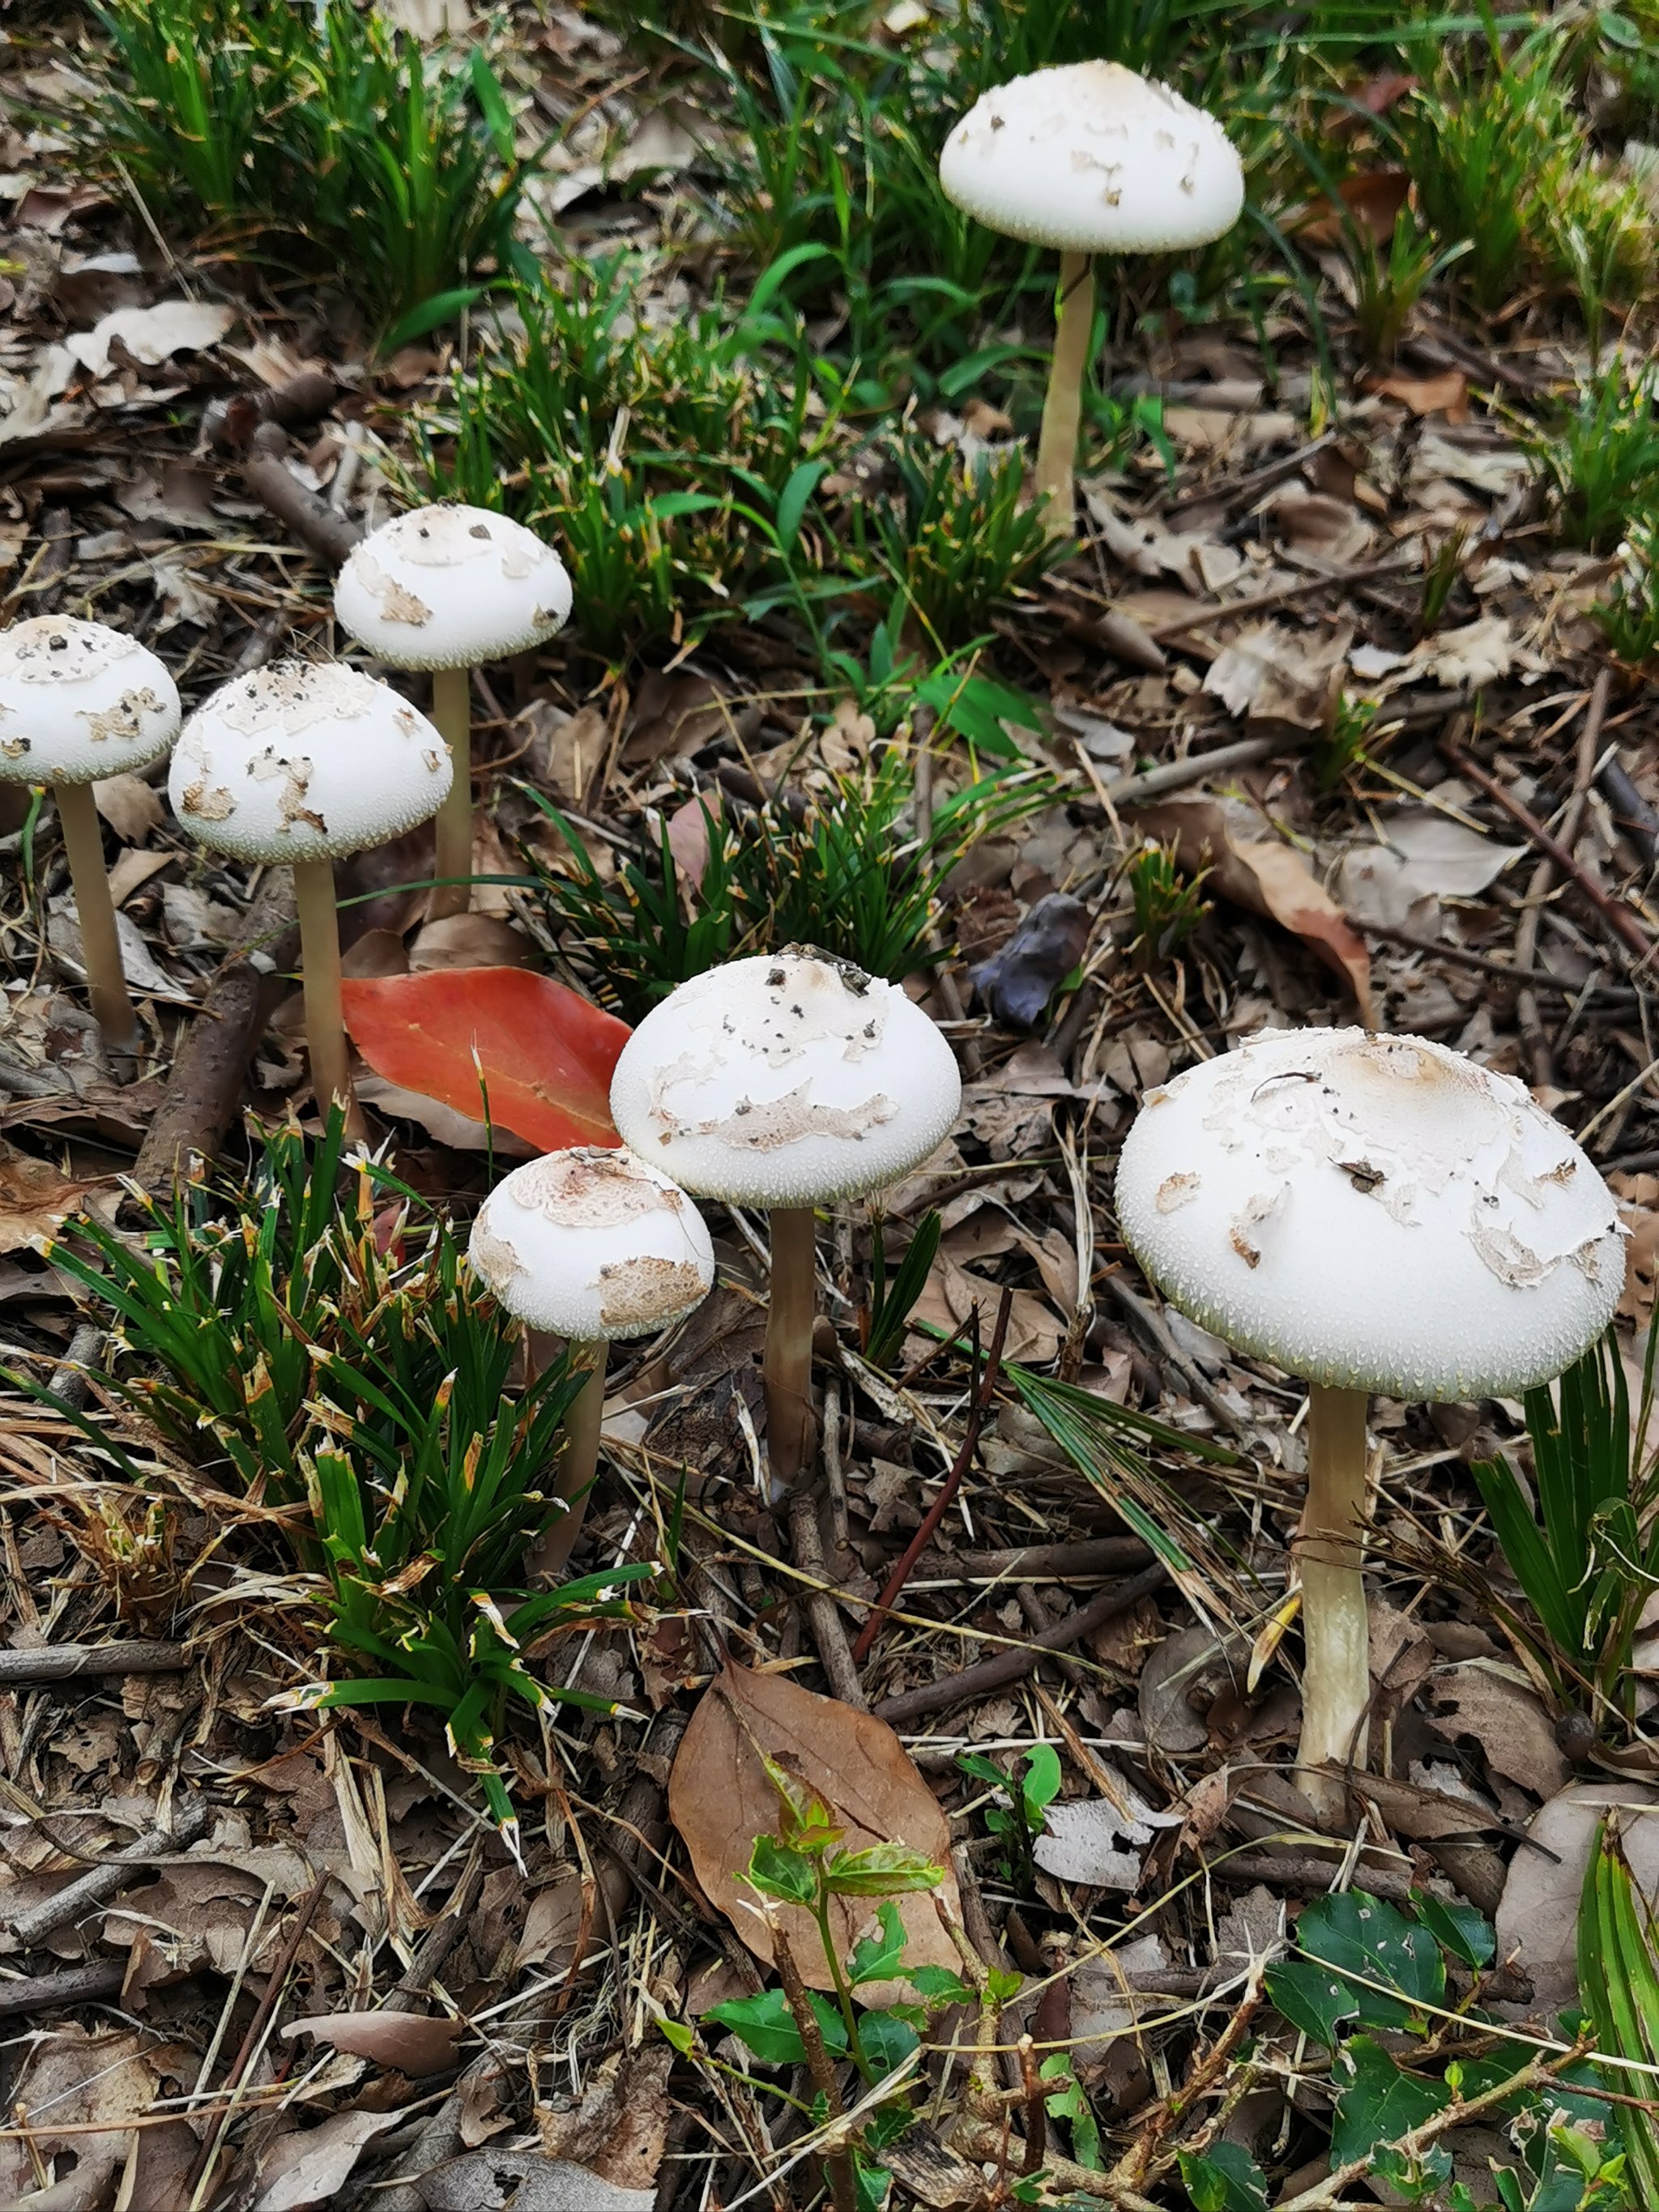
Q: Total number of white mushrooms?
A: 7